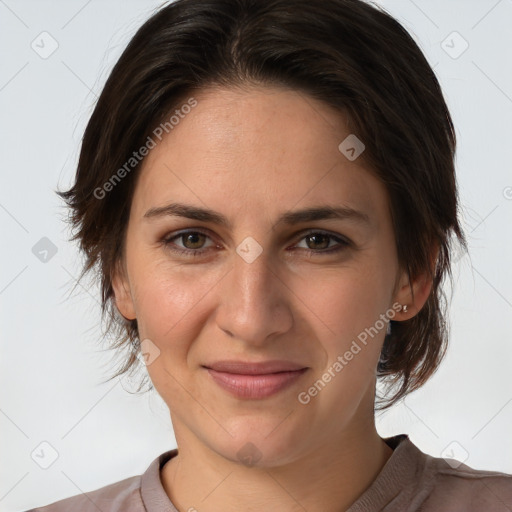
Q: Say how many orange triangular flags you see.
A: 0